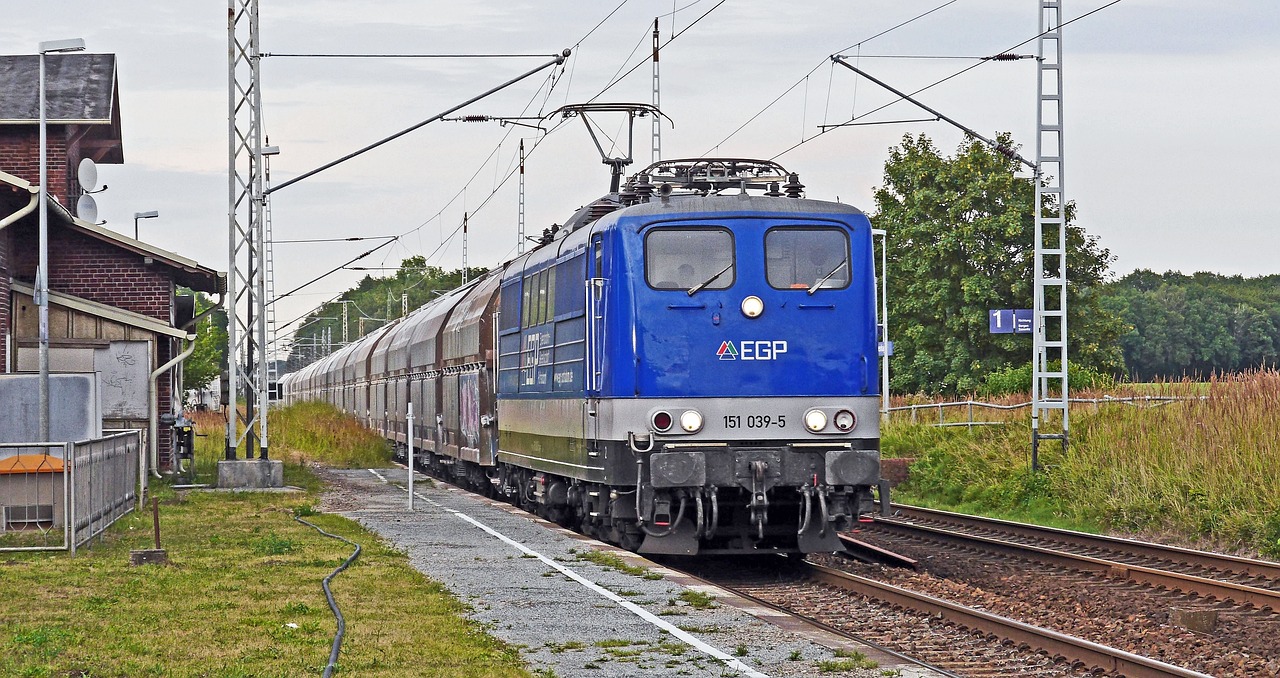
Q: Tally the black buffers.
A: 2